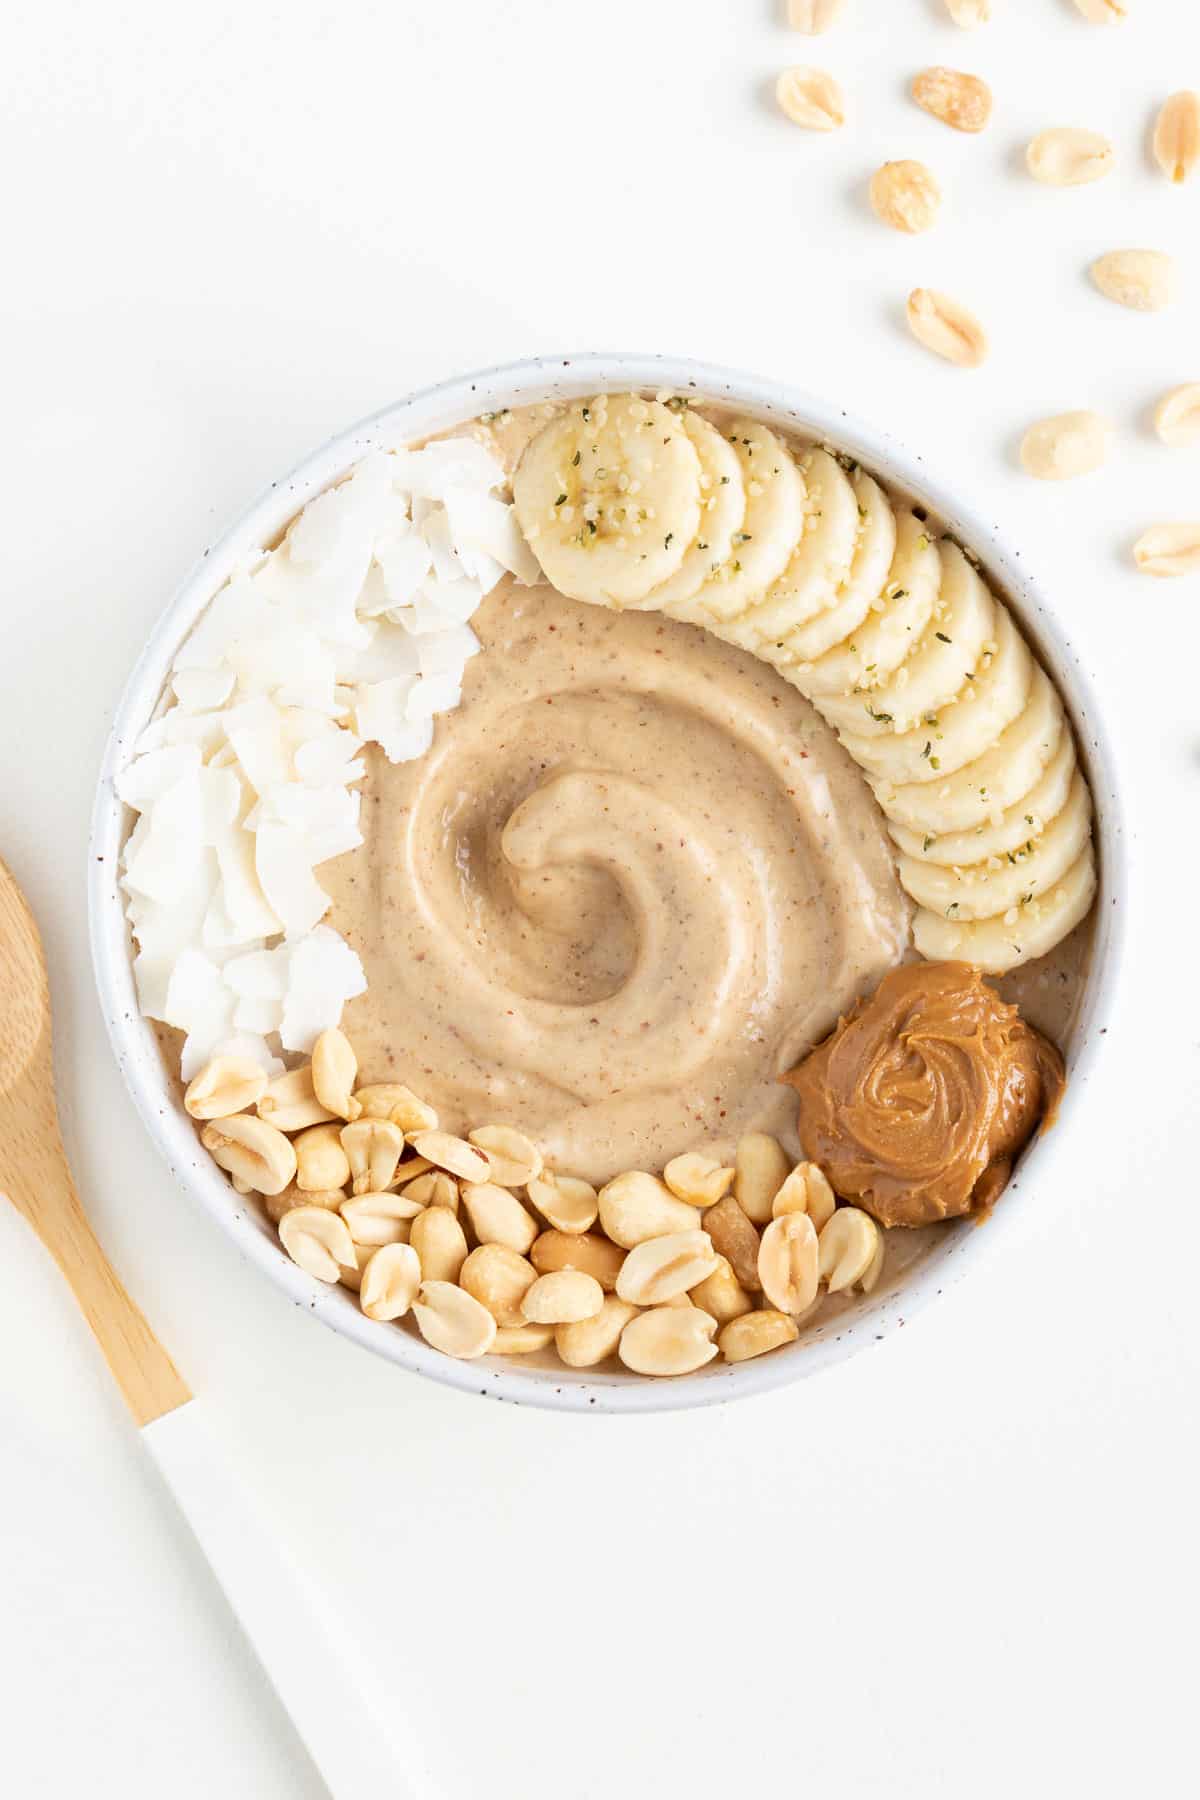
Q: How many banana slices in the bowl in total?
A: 12